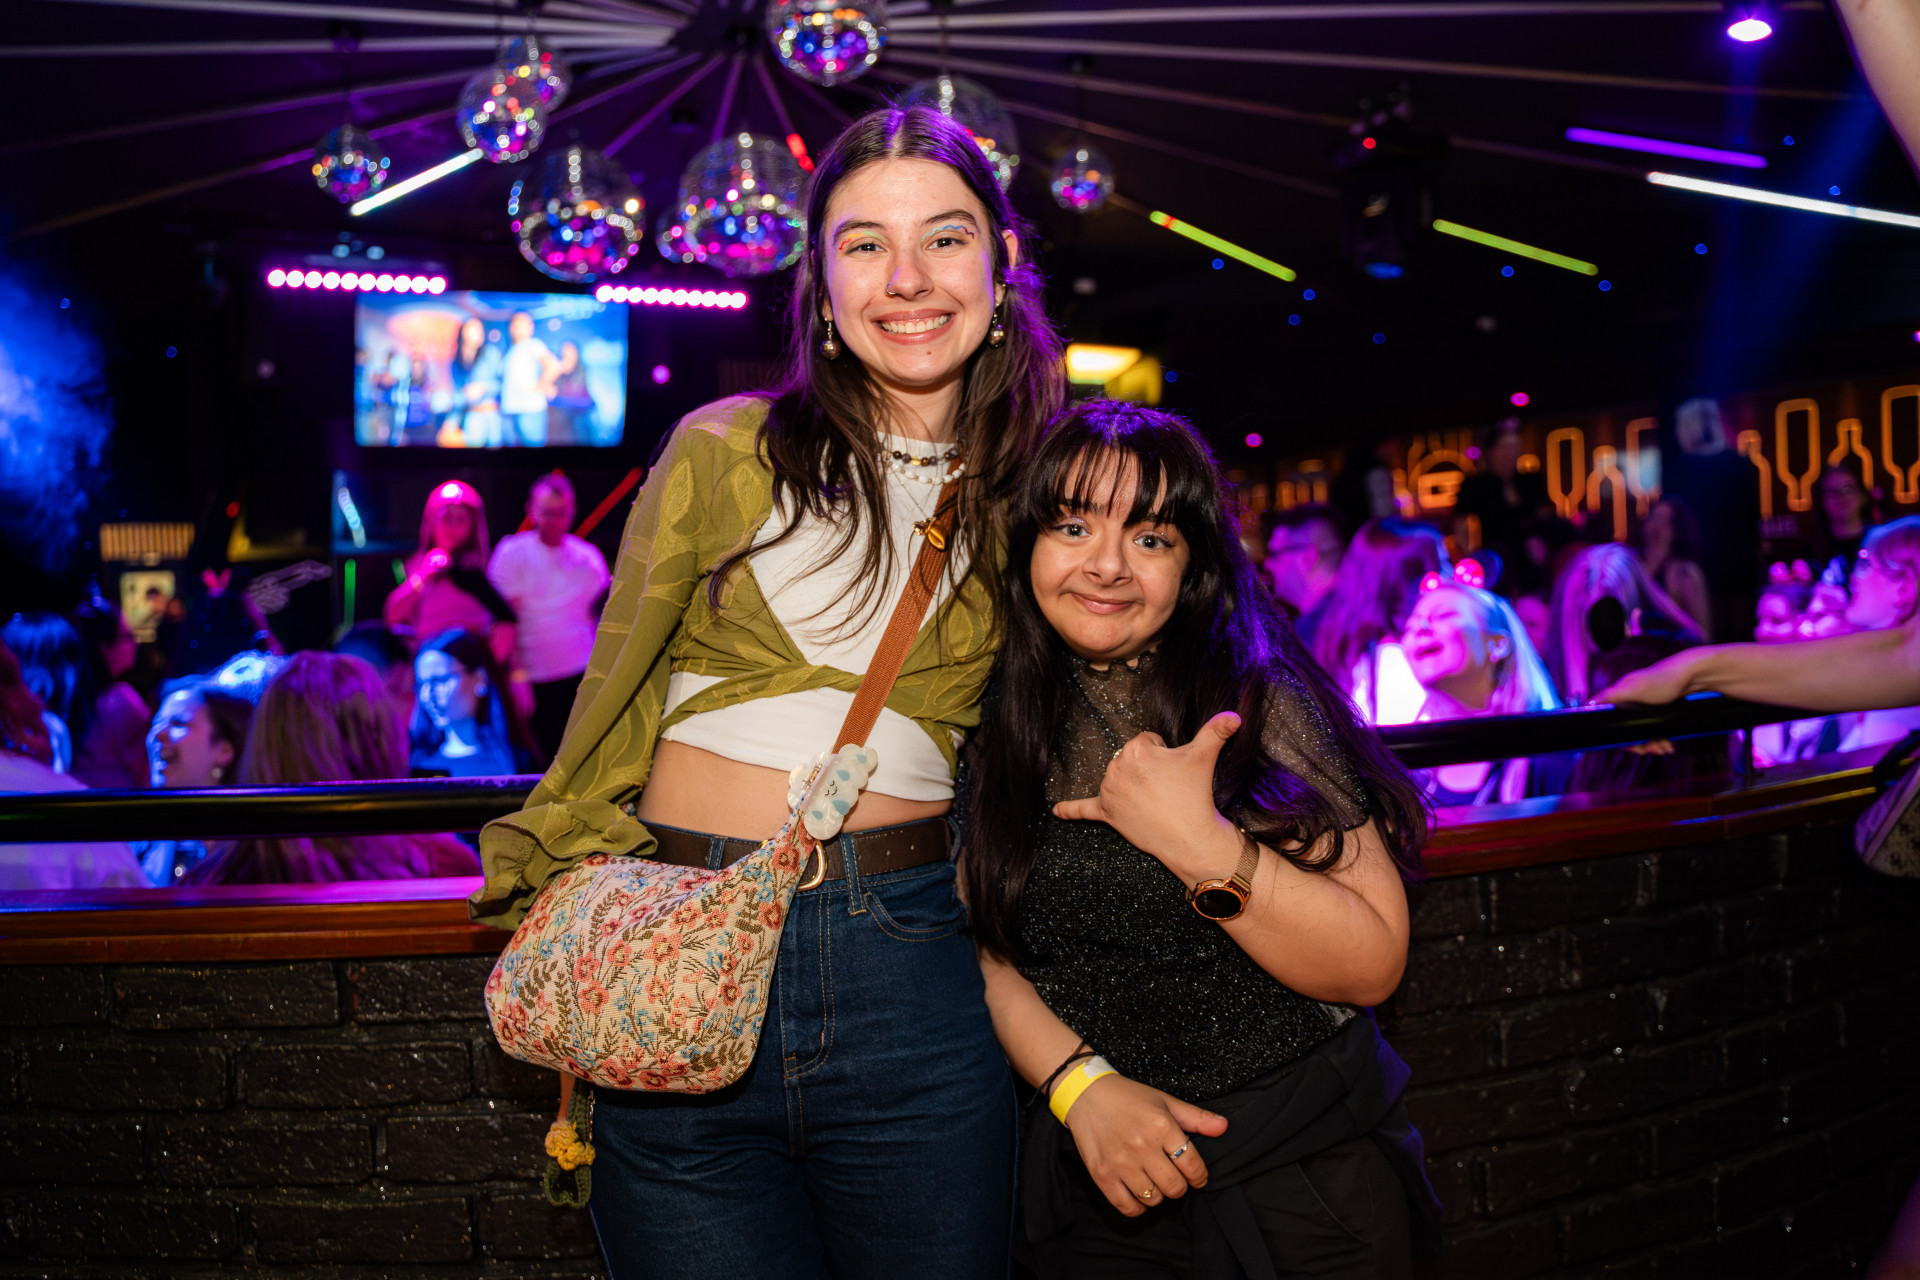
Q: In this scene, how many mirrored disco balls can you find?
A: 9